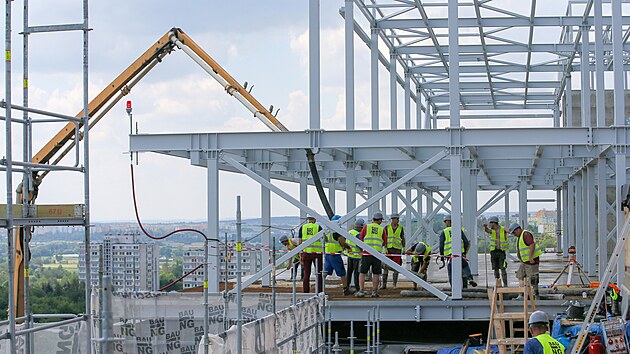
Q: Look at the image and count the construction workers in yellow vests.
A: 11